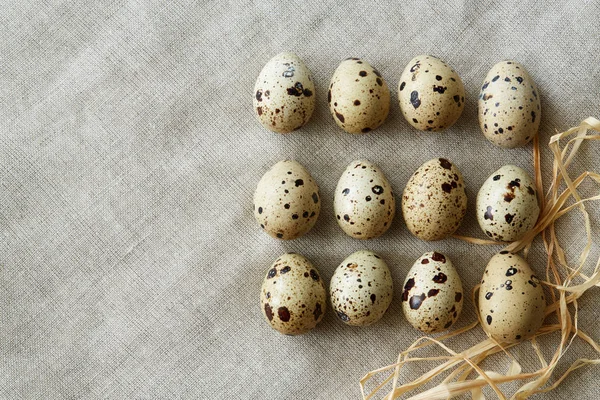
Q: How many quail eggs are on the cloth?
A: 12